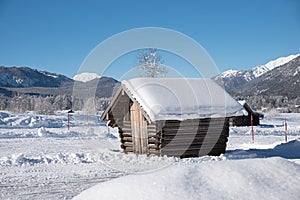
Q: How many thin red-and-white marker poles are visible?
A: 4